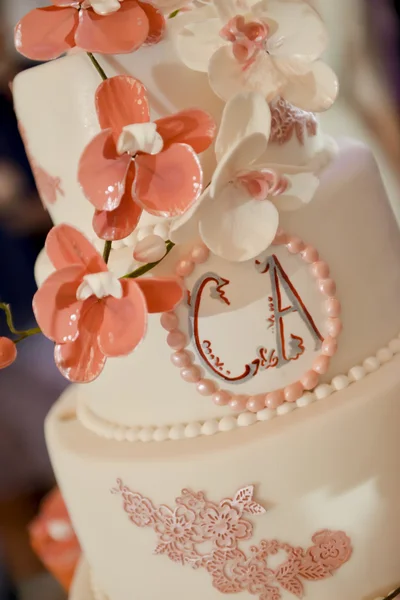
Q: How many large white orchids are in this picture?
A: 2